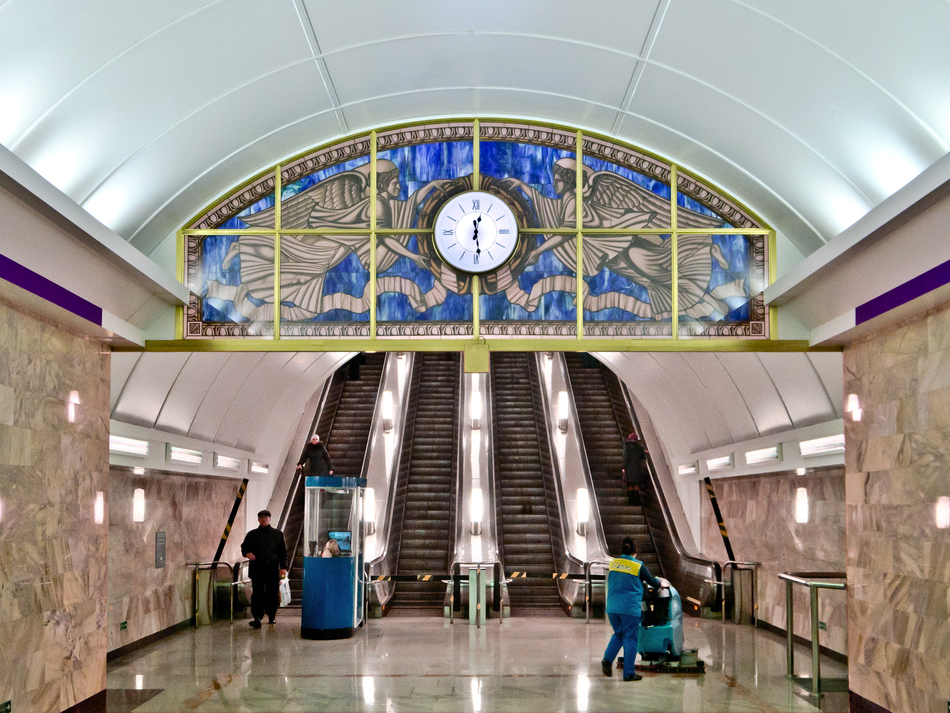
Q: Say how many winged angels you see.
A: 2